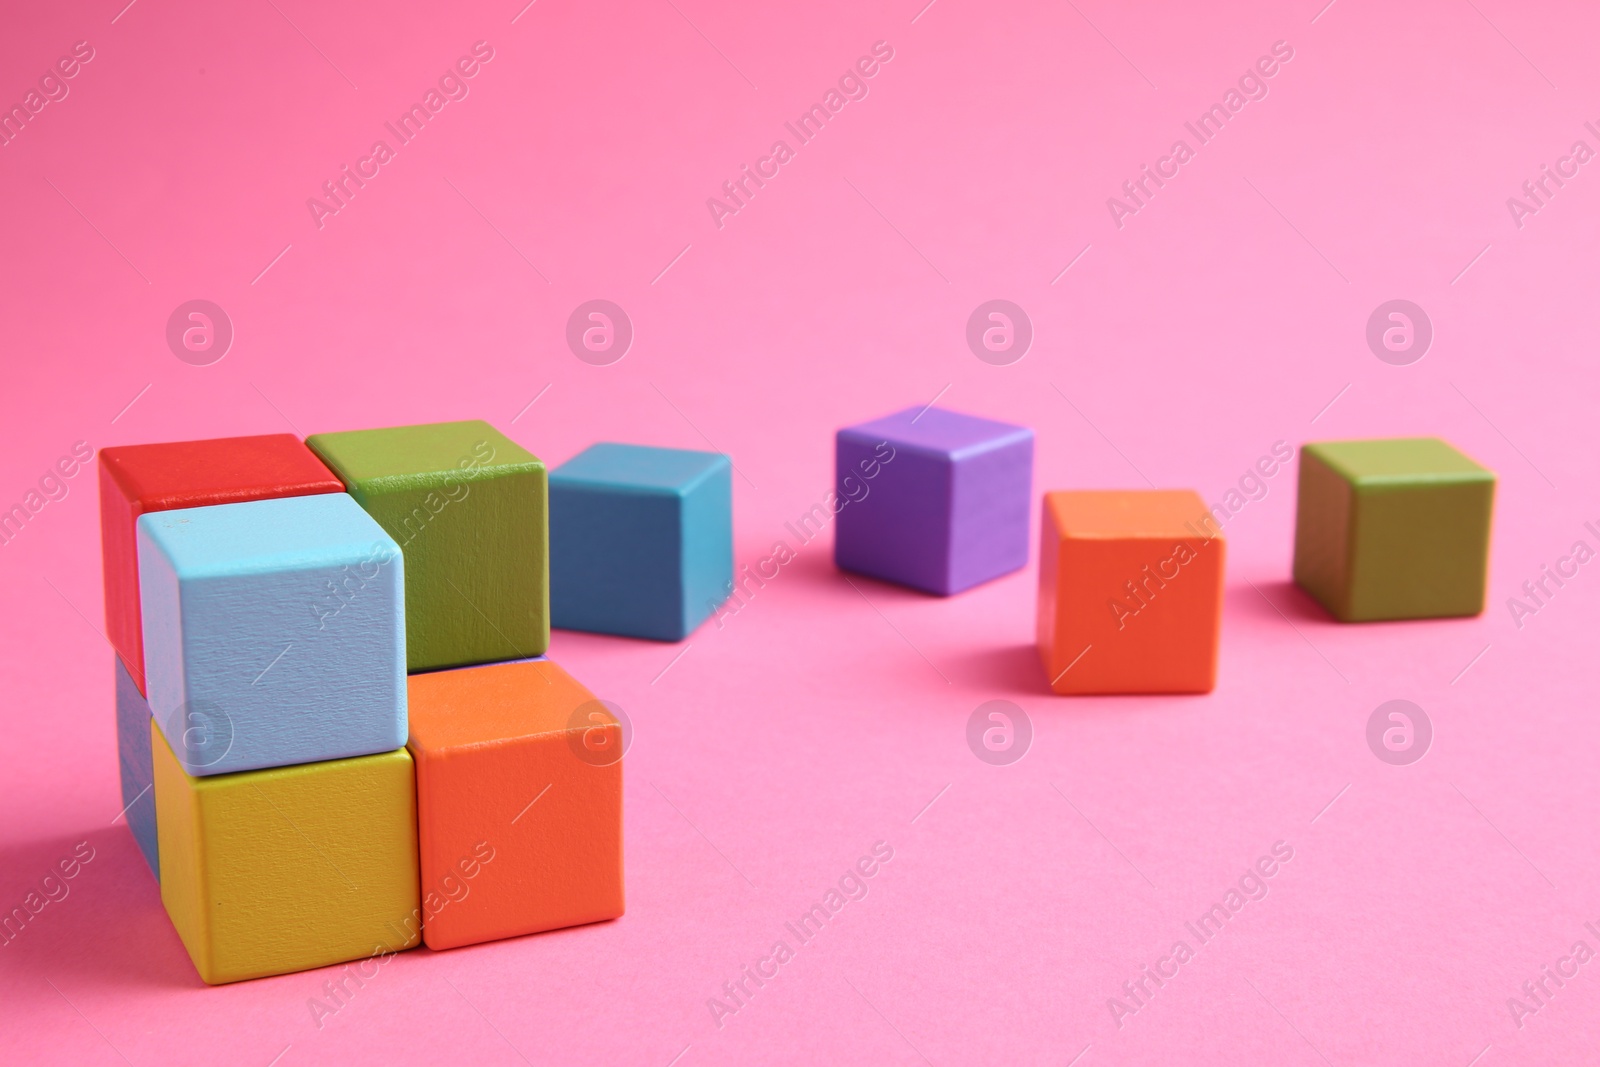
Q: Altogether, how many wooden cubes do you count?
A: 11